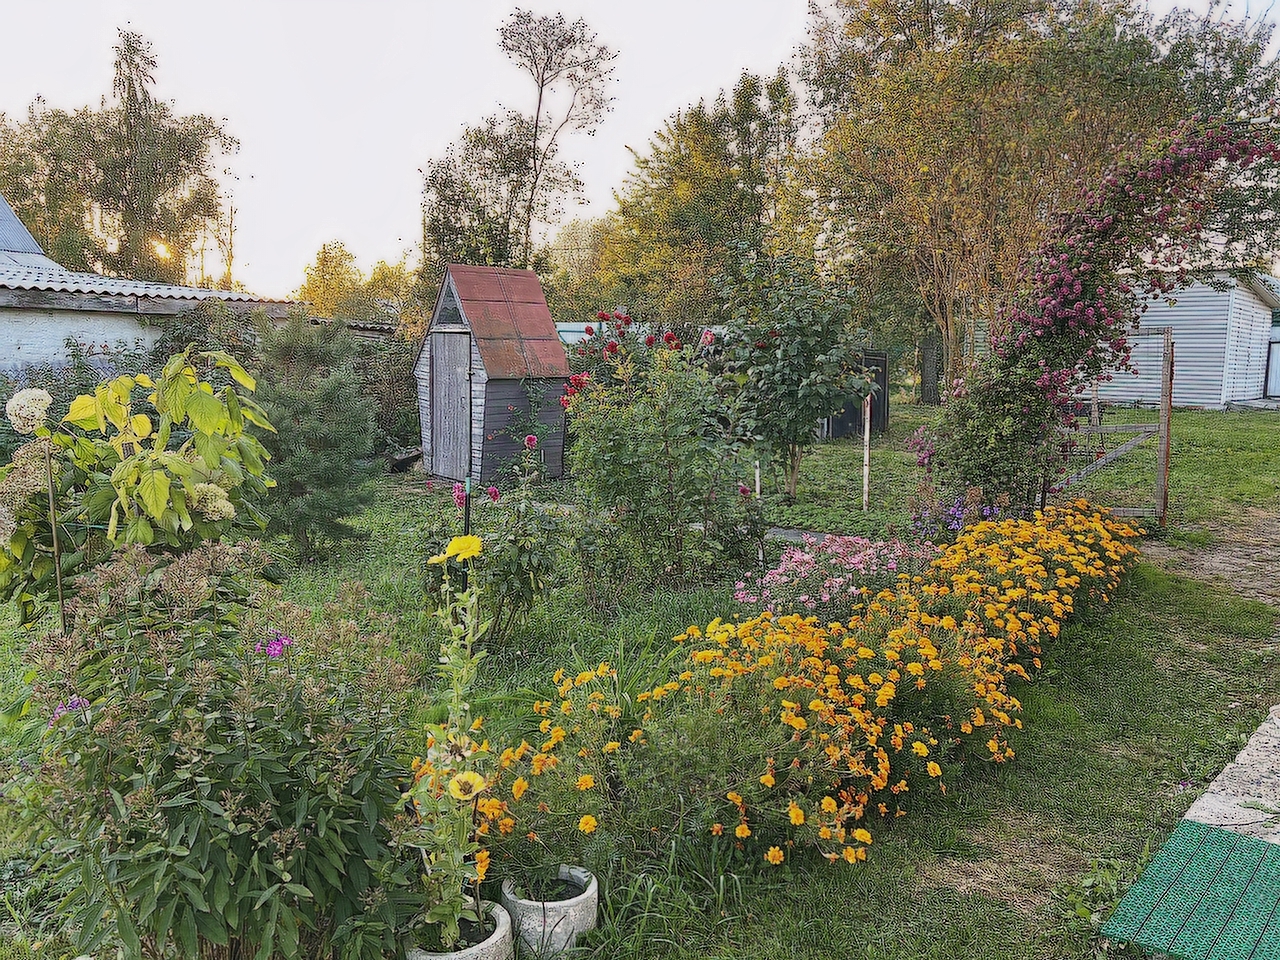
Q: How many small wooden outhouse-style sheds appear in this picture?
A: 1